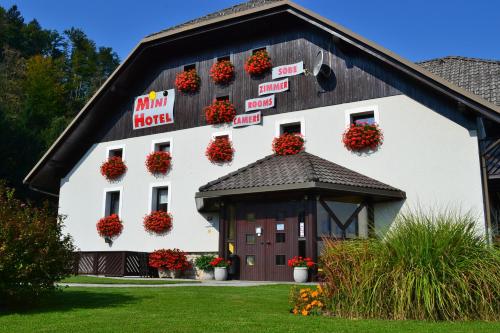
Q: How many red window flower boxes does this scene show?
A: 11